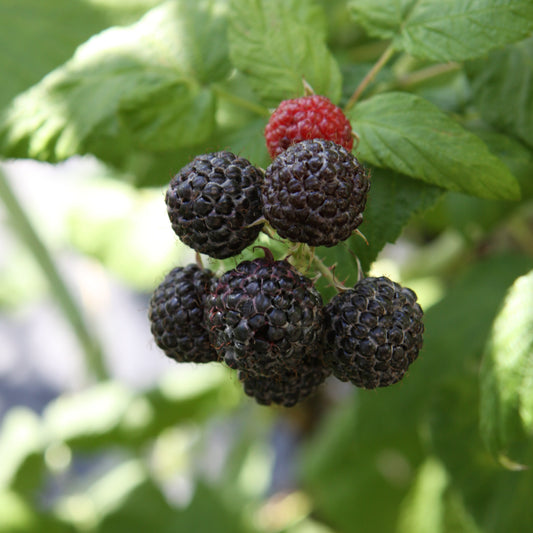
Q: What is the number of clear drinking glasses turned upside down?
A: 0